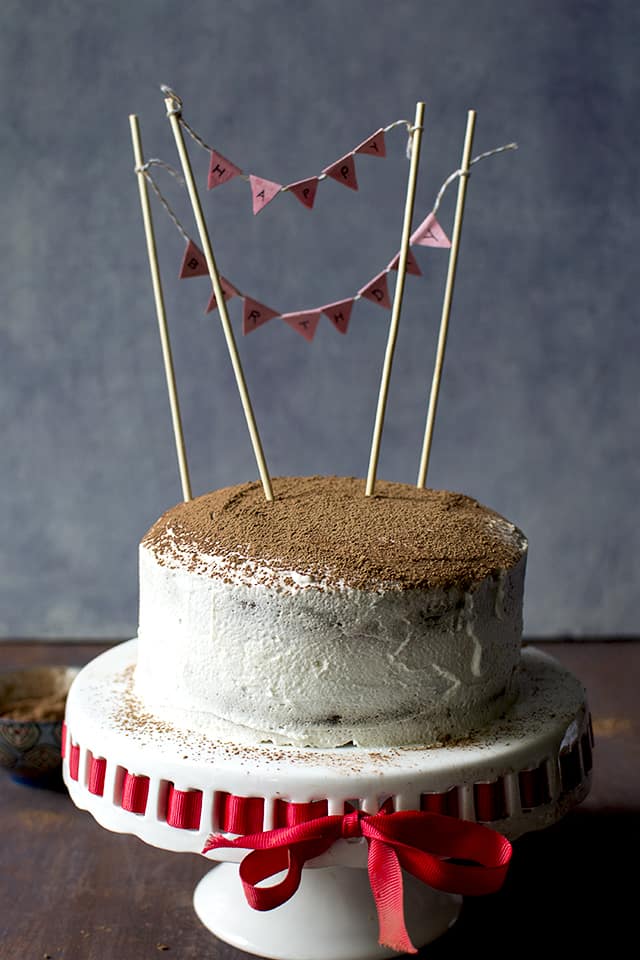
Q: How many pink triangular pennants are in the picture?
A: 13